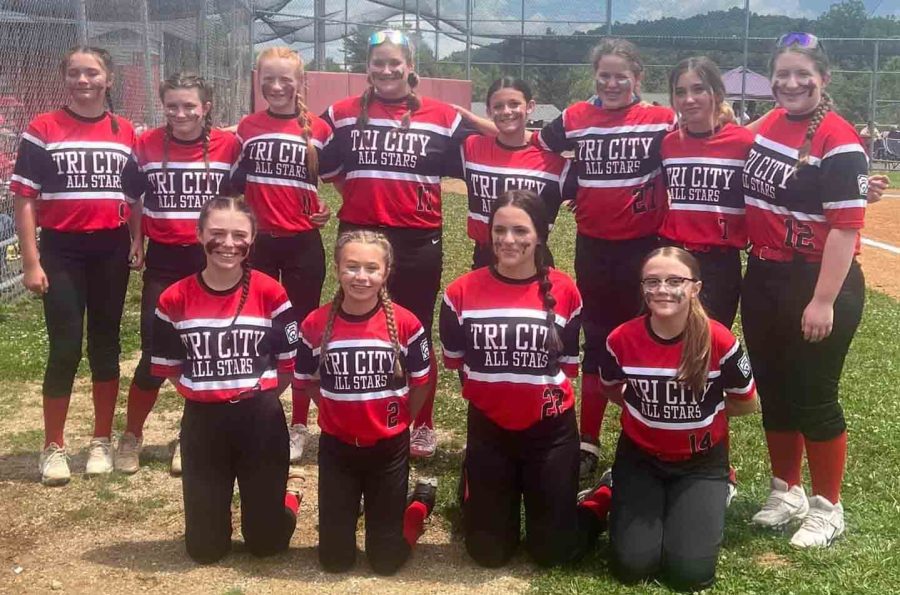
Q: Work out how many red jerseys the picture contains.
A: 12